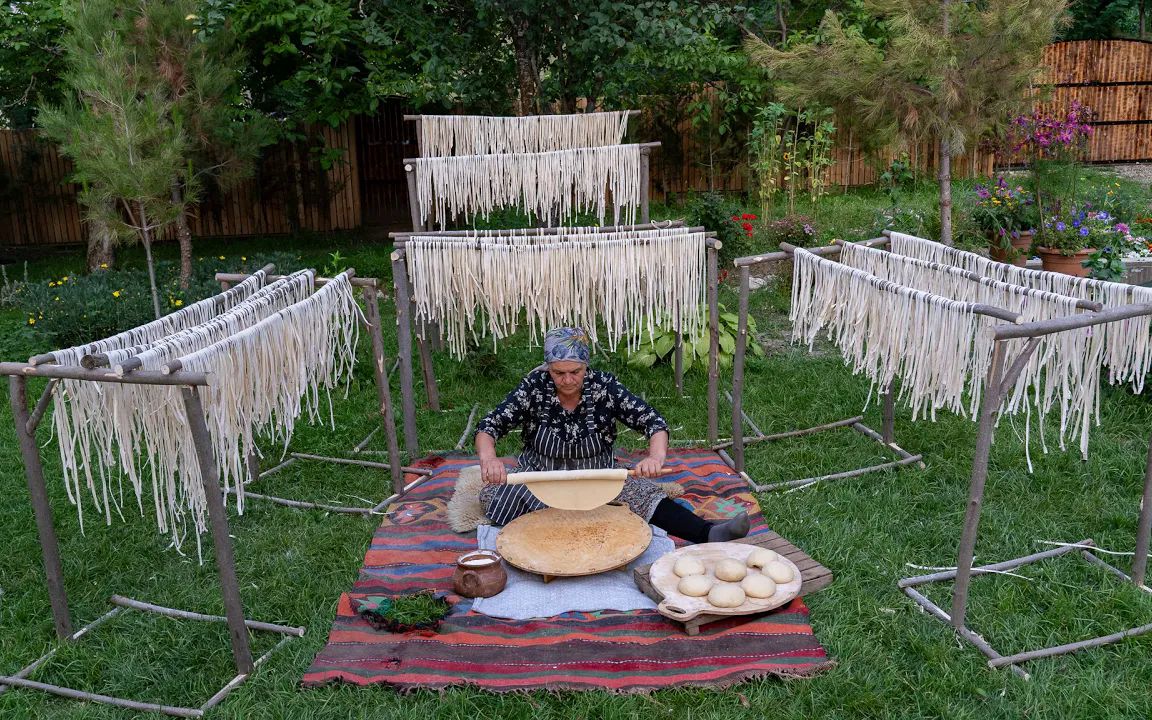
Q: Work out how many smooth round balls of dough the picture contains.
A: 7